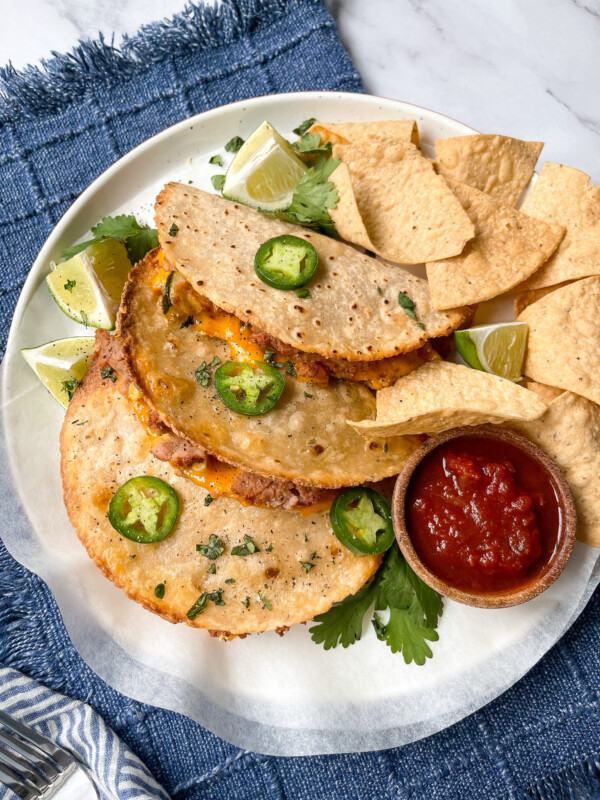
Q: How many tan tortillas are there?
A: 3